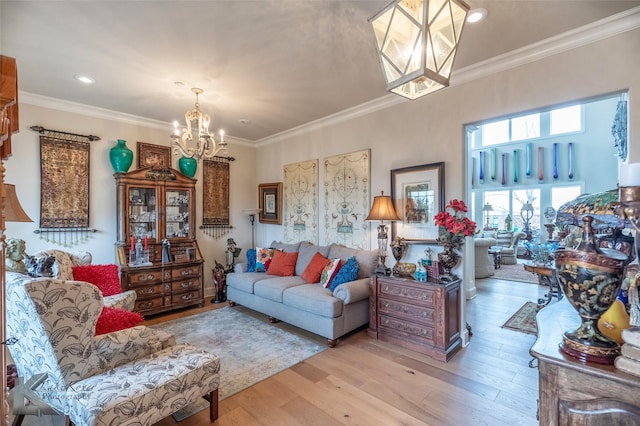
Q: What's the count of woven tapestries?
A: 2